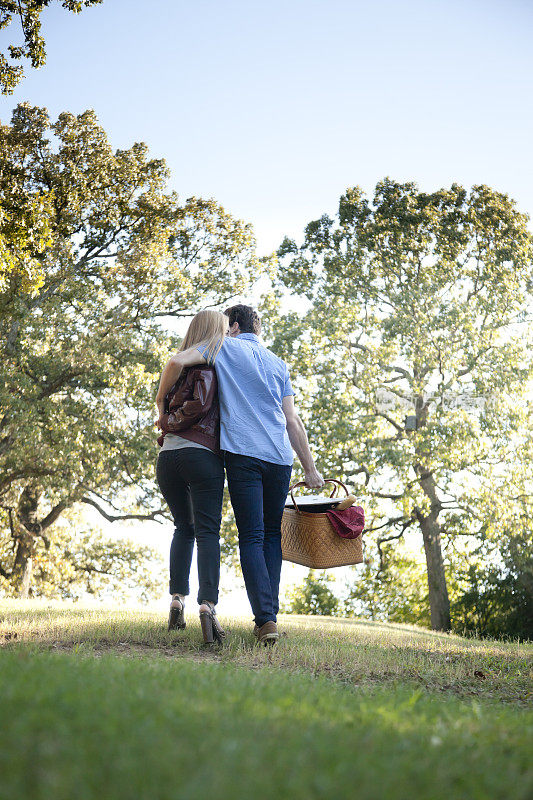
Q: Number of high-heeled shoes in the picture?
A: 2